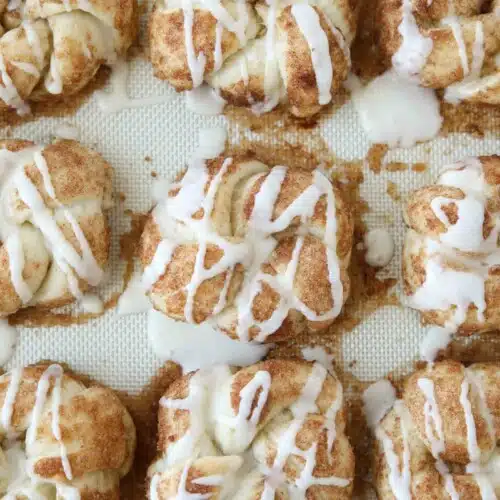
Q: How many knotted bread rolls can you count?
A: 9